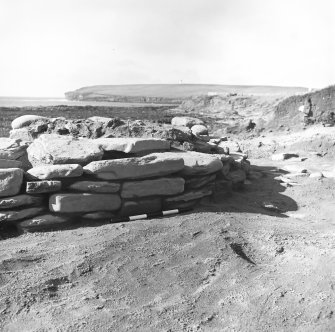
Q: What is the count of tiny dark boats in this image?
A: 0